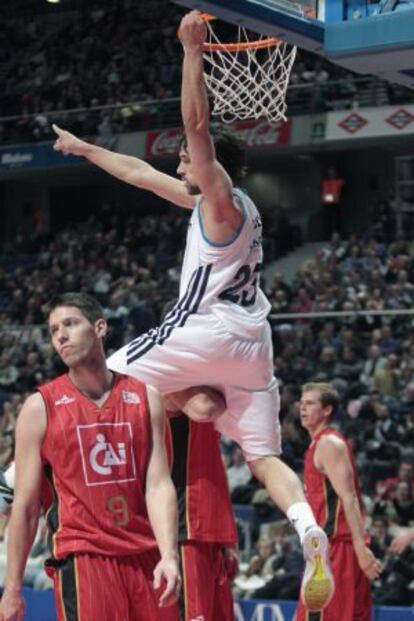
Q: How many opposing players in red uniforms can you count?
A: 3